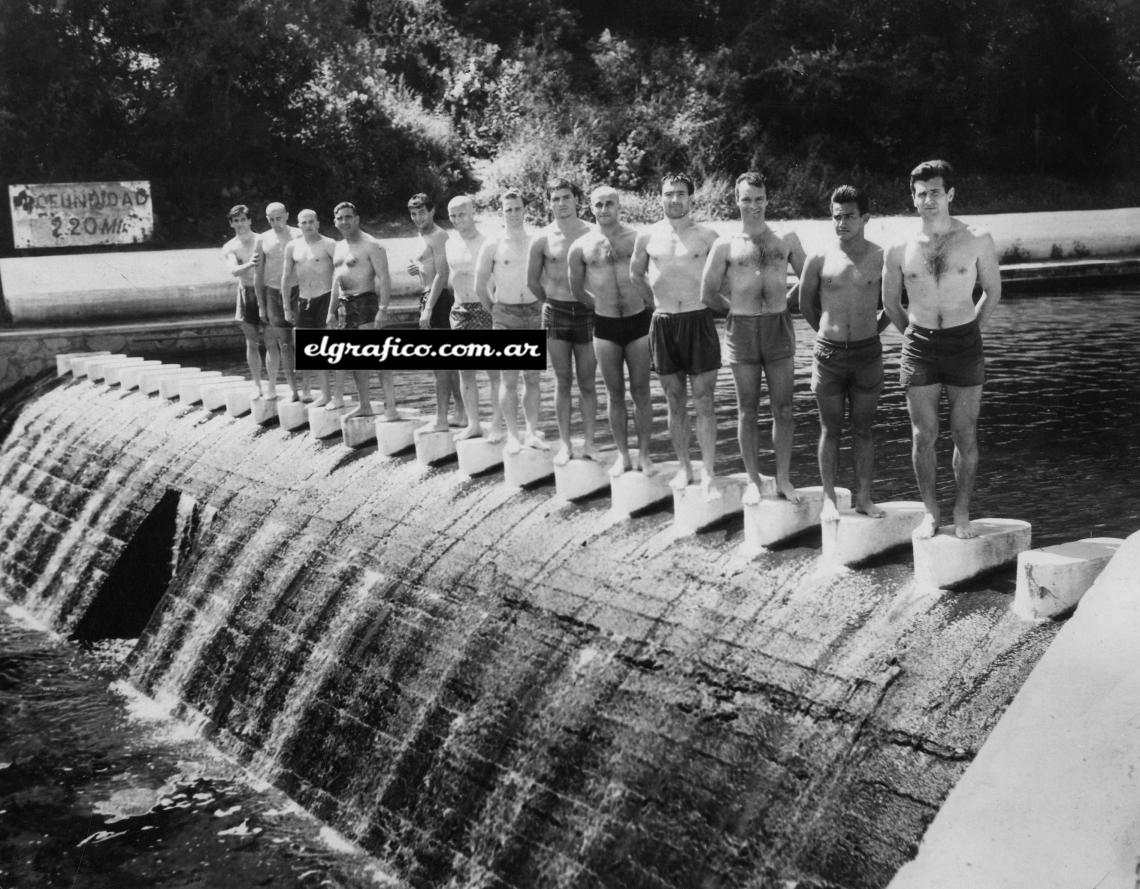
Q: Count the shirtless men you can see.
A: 13